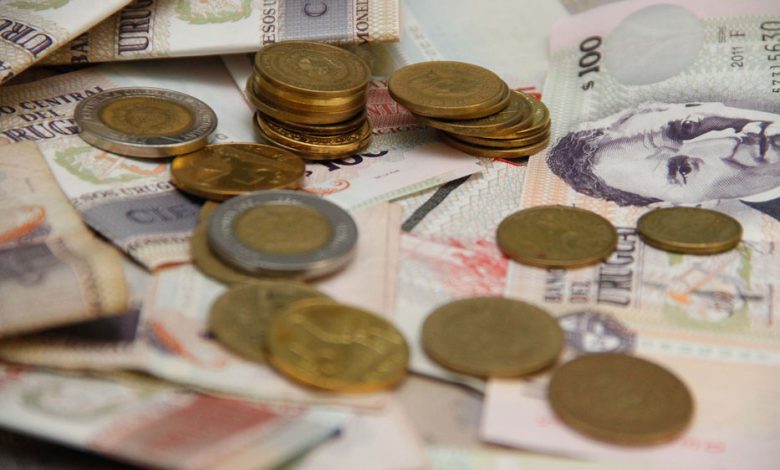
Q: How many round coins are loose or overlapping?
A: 10